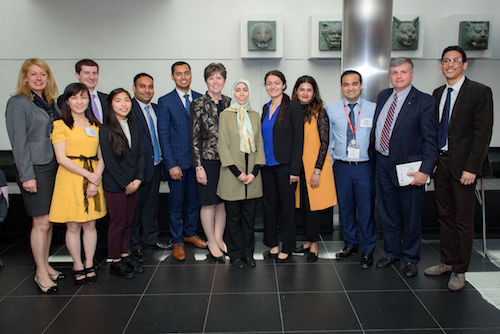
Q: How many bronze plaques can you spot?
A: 4